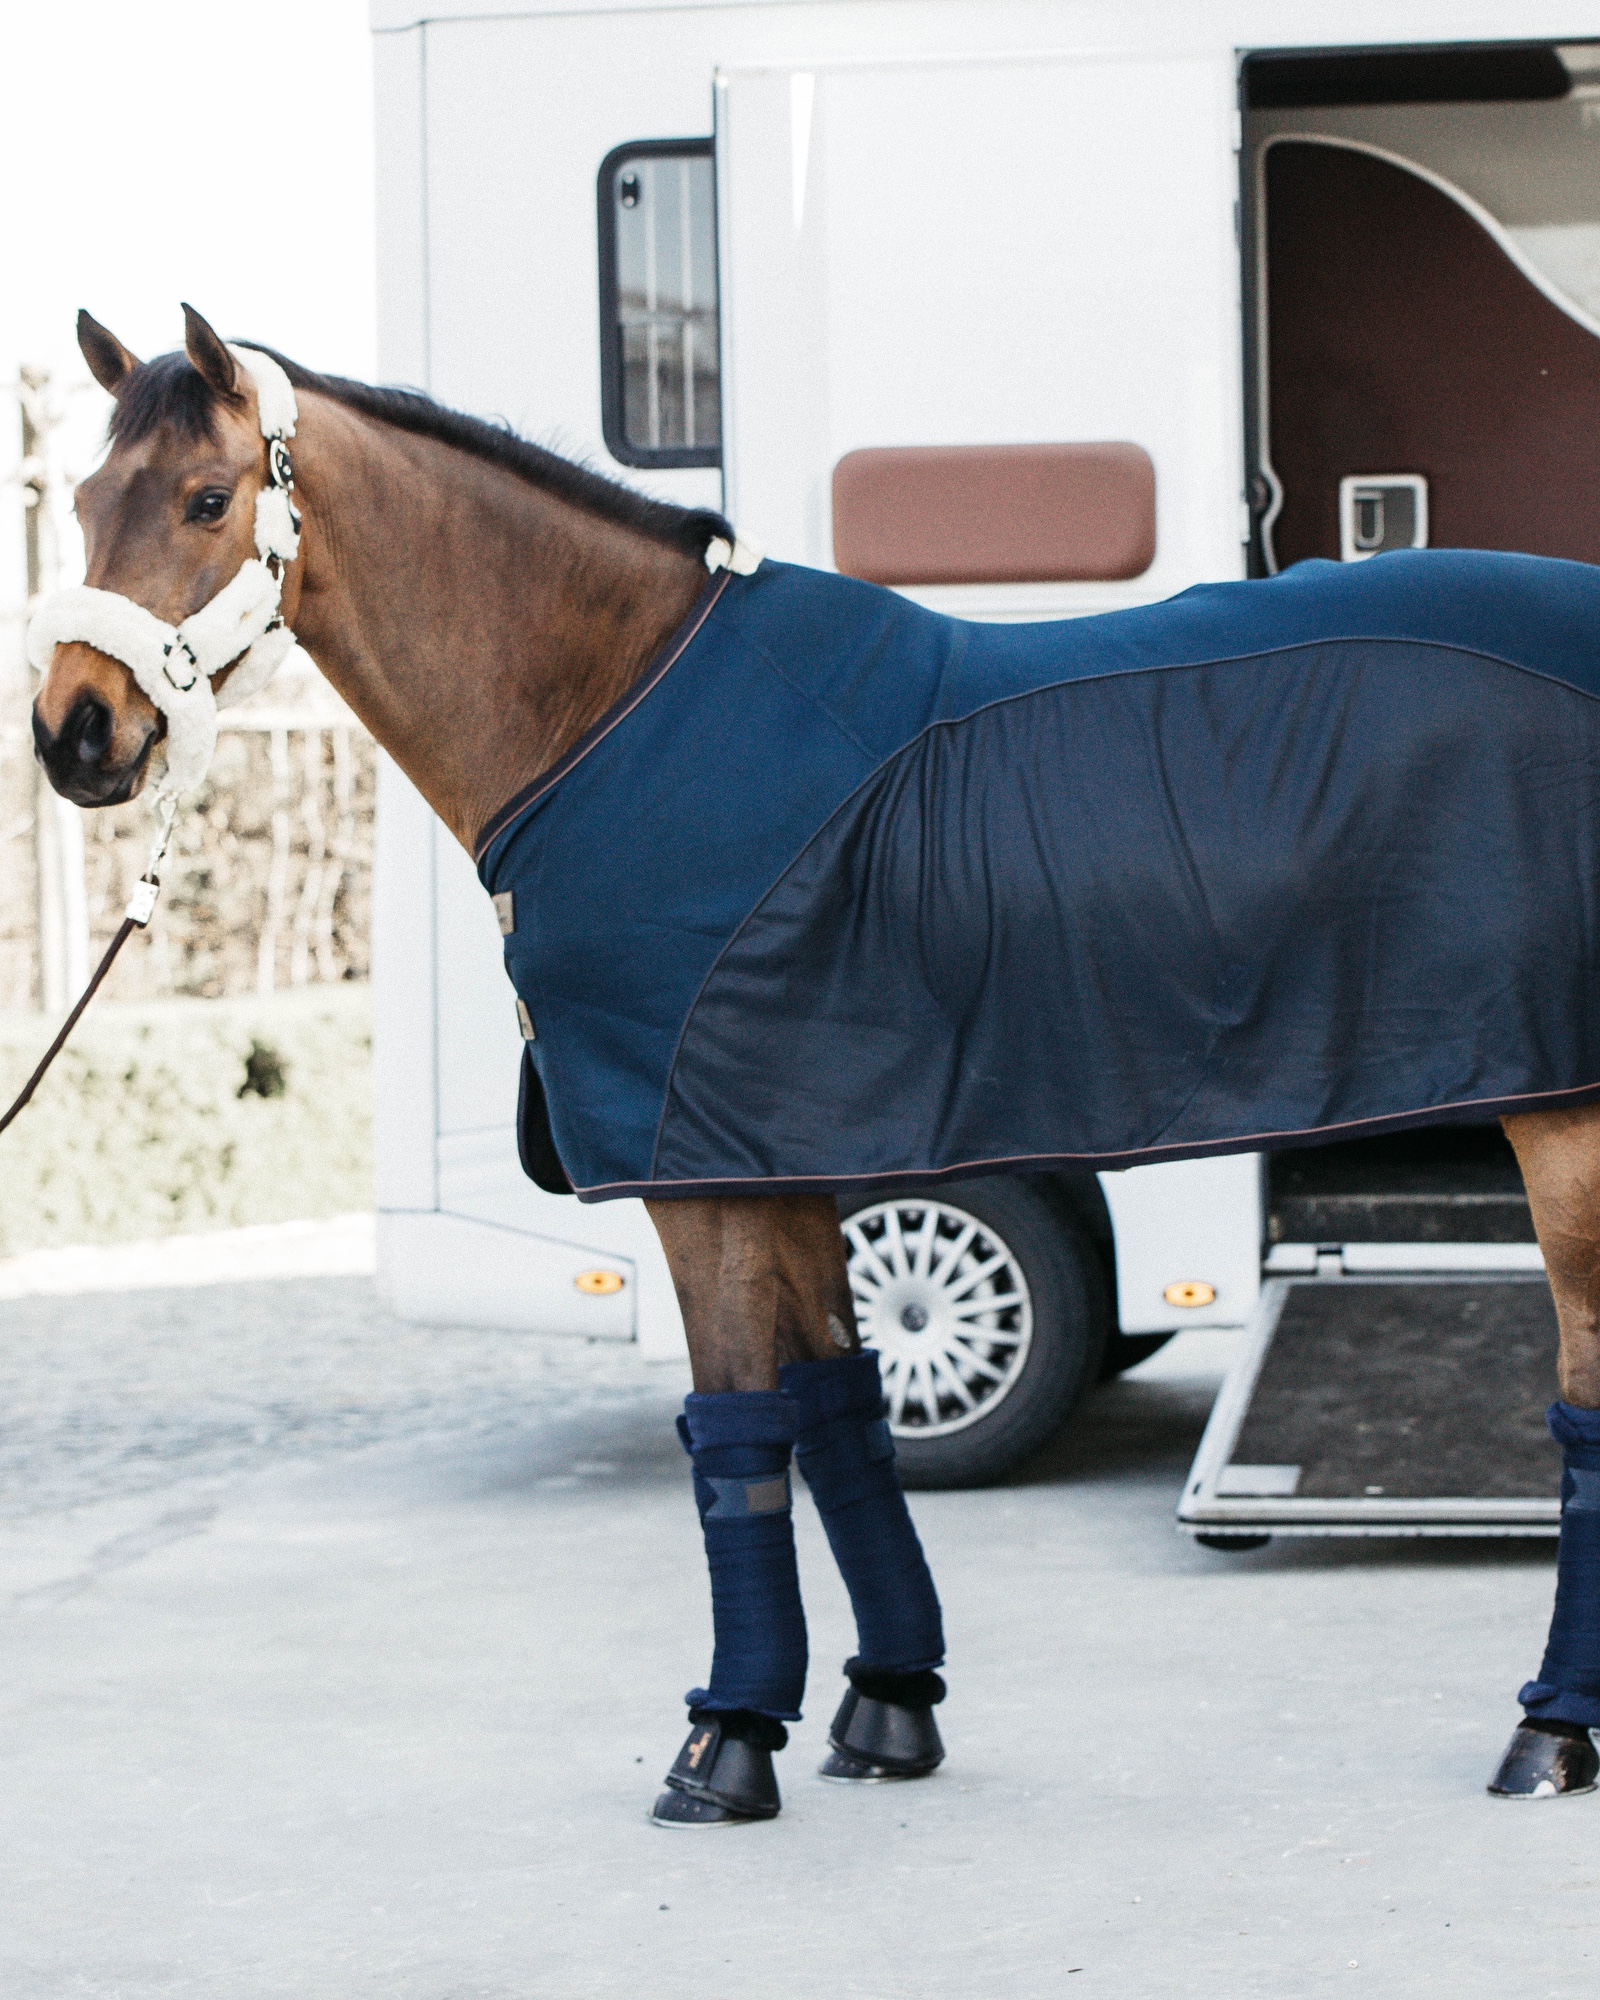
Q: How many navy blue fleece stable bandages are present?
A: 3